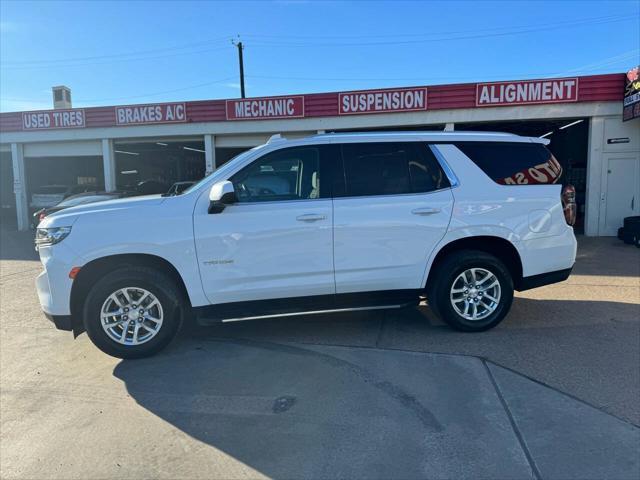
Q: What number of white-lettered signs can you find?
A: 5